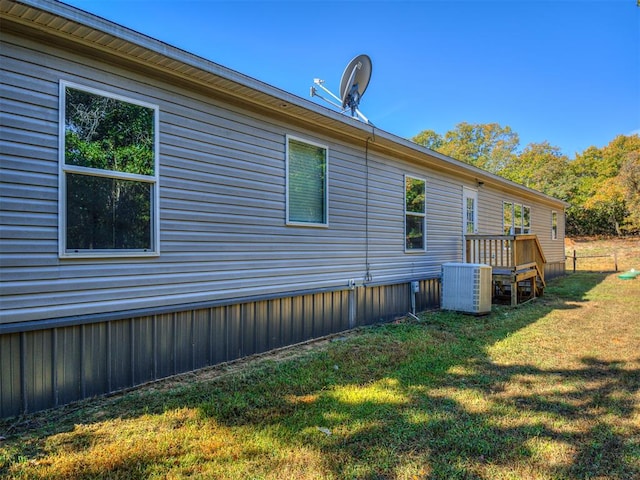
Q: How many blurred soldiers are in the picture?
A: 0